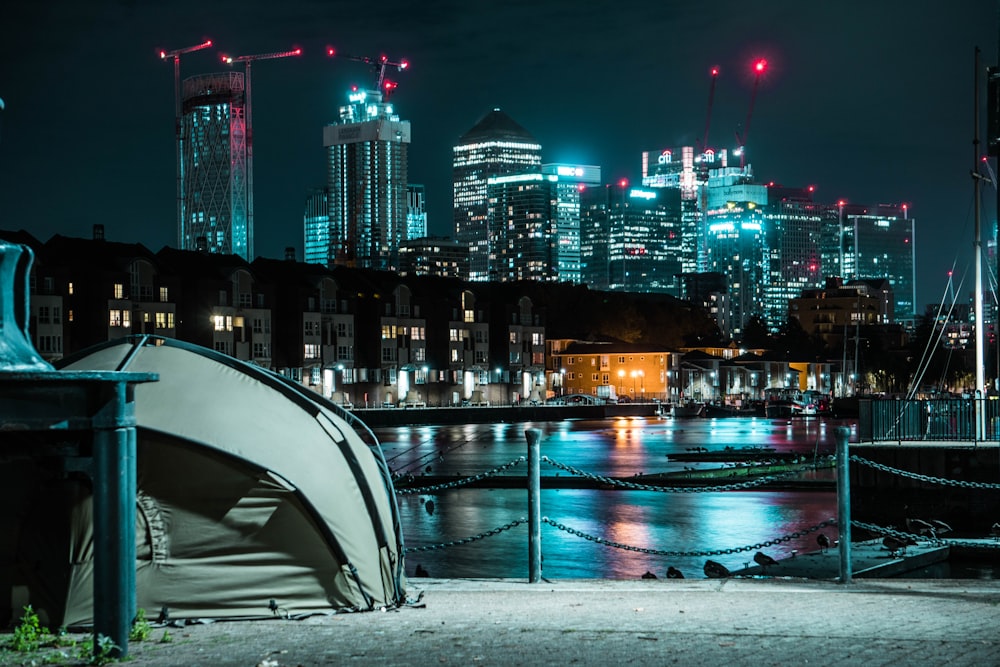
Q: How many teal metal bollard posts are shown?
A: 2